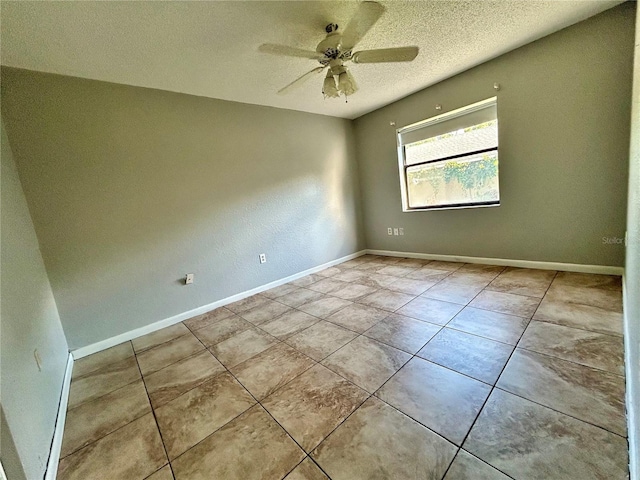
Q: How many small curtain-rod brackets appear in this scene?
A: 3